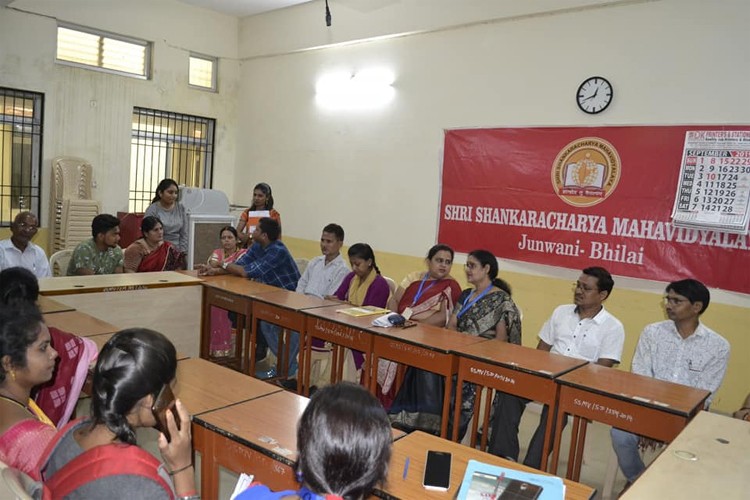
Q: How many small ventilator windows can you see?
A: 2